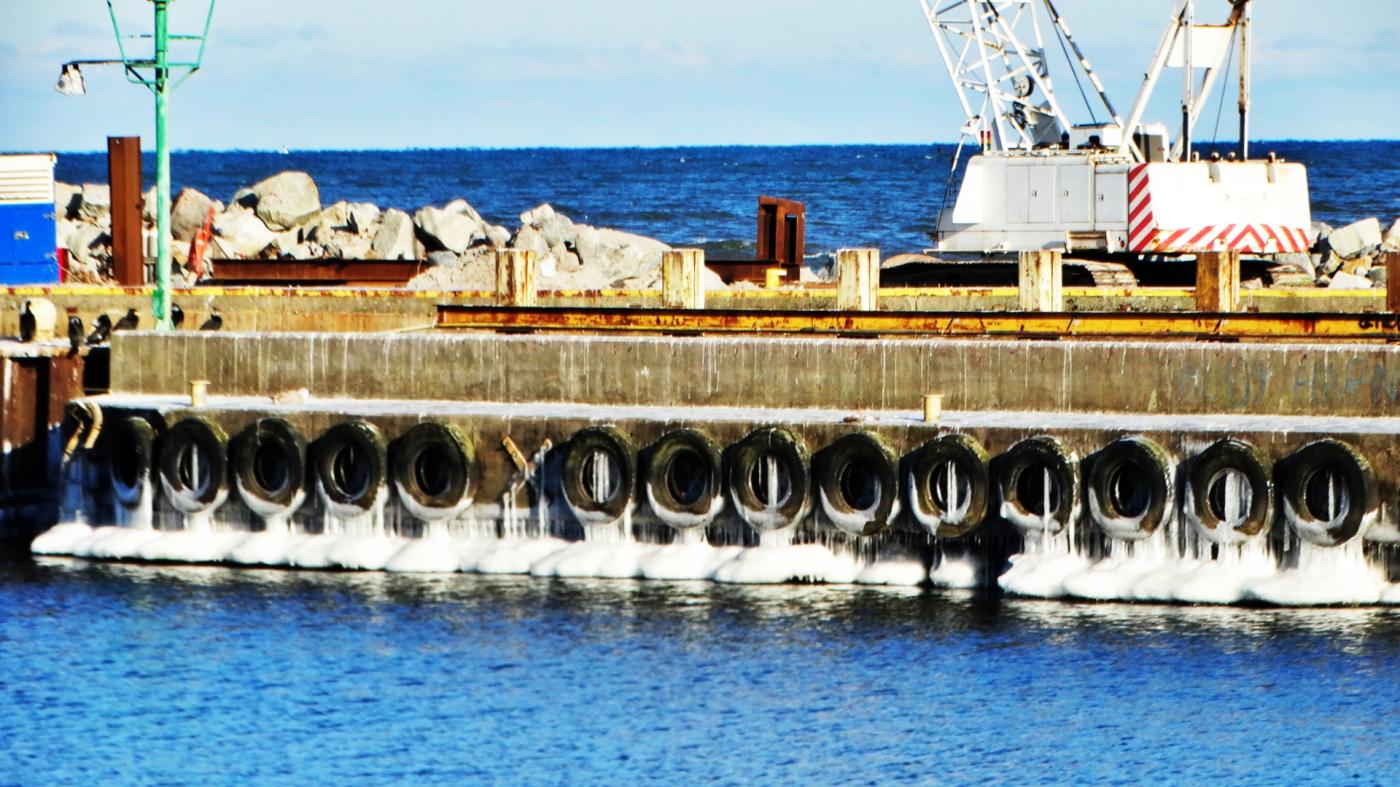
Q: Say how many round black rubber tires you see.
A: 14